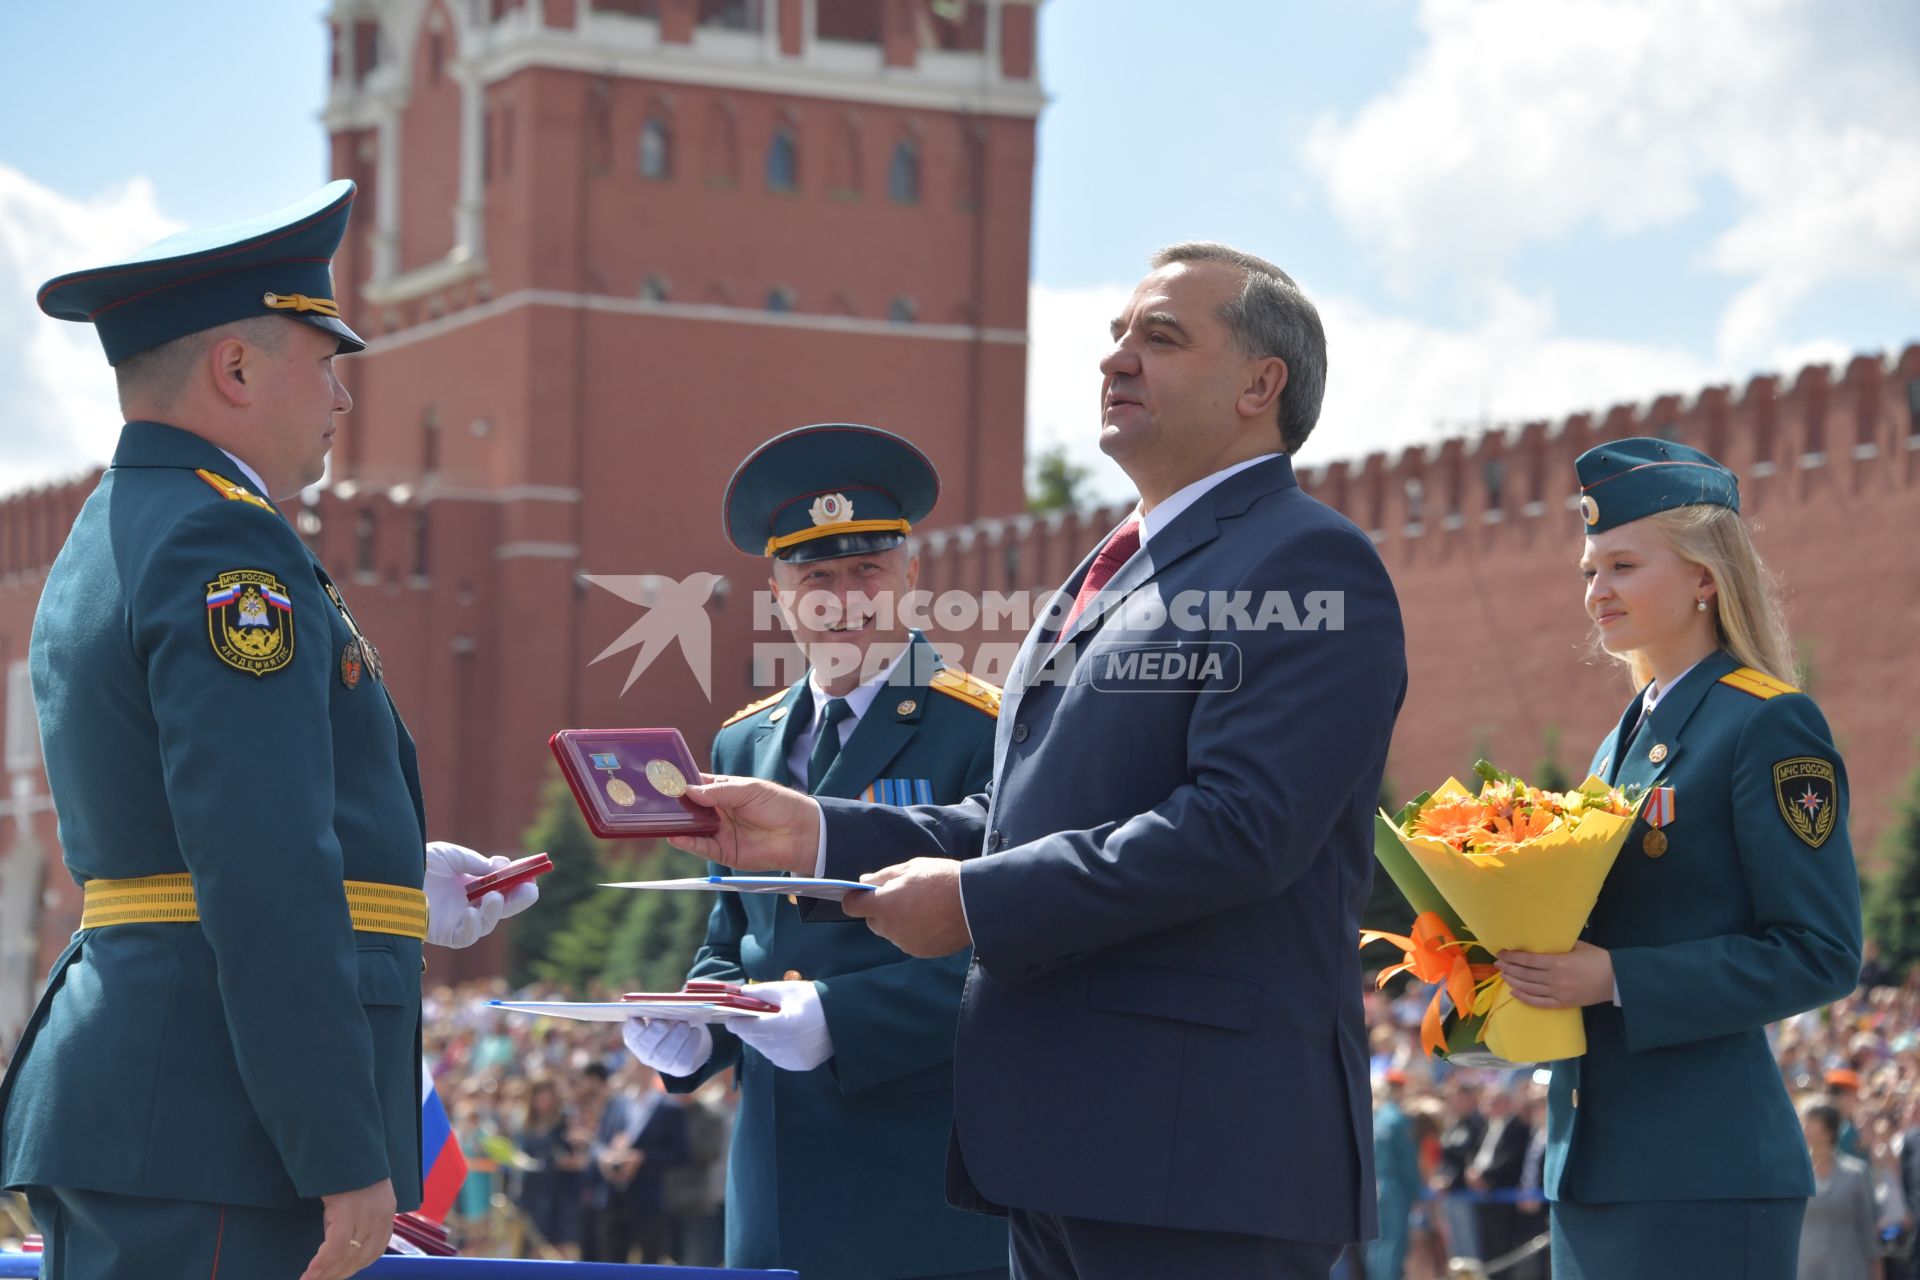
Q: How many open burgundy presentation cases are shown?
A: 1